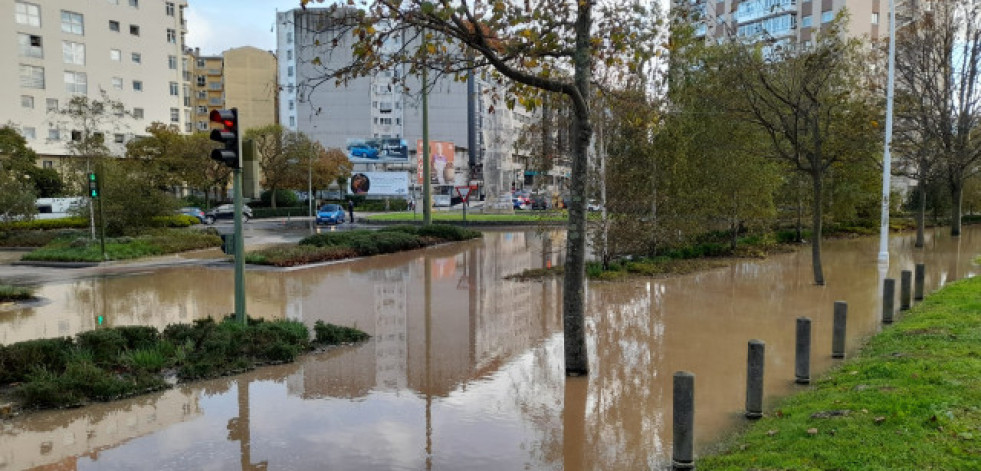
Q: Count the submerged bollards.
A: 7